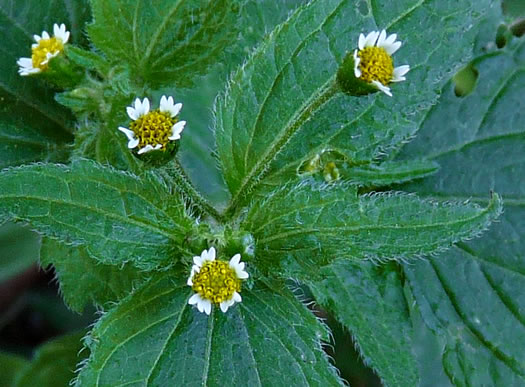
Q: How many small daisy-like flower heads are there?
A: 4